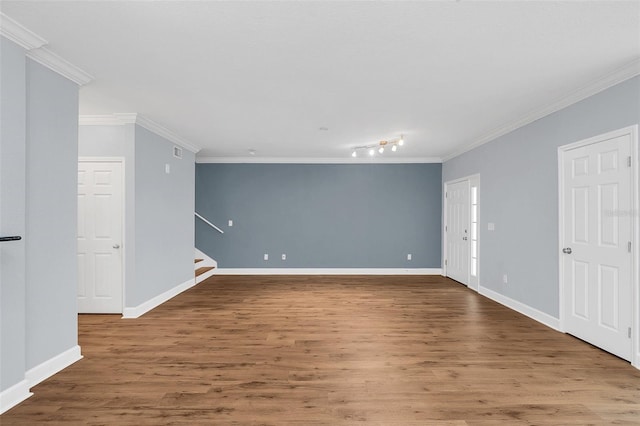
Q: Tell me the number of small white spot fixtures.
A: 5